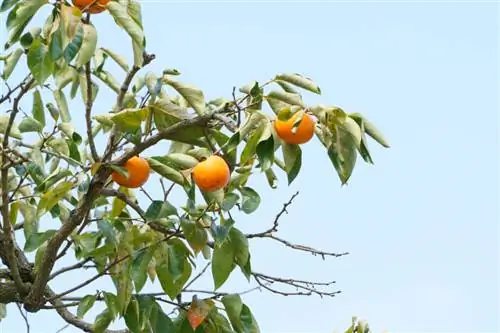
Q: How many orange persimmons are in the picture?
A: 4